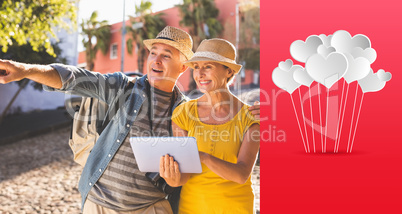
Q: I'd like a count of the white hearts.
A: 12